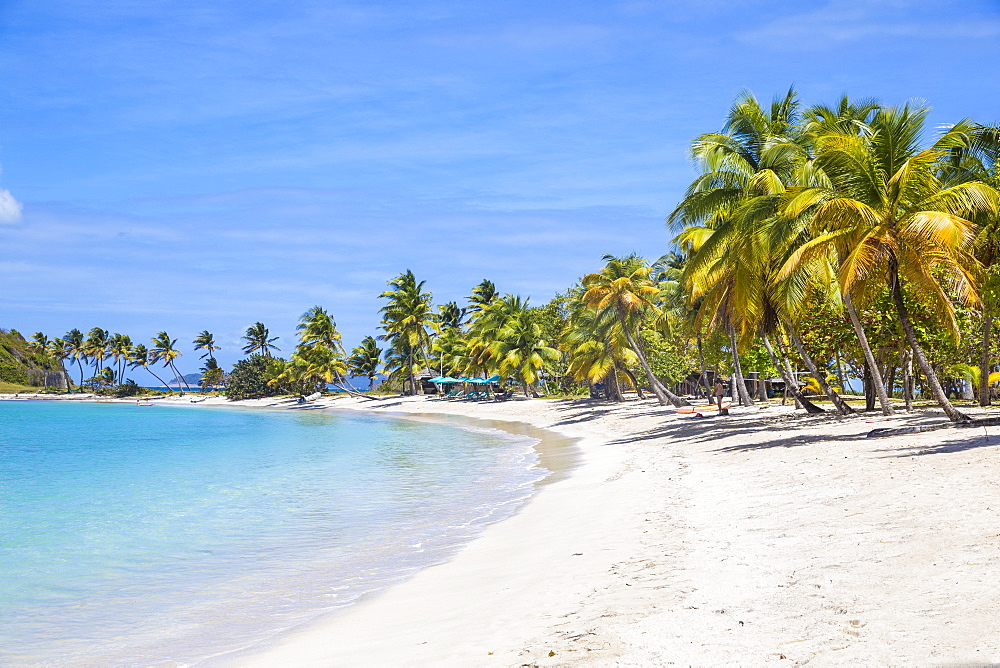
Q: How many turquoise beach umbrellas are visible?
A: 5